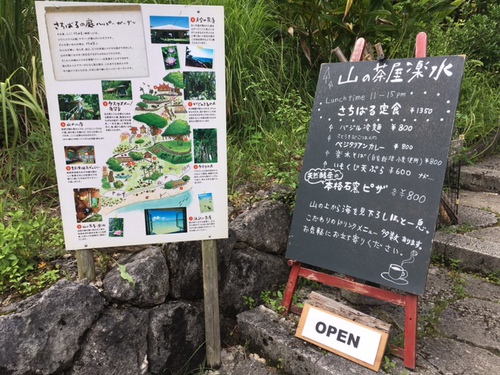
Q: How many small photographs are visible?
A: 12